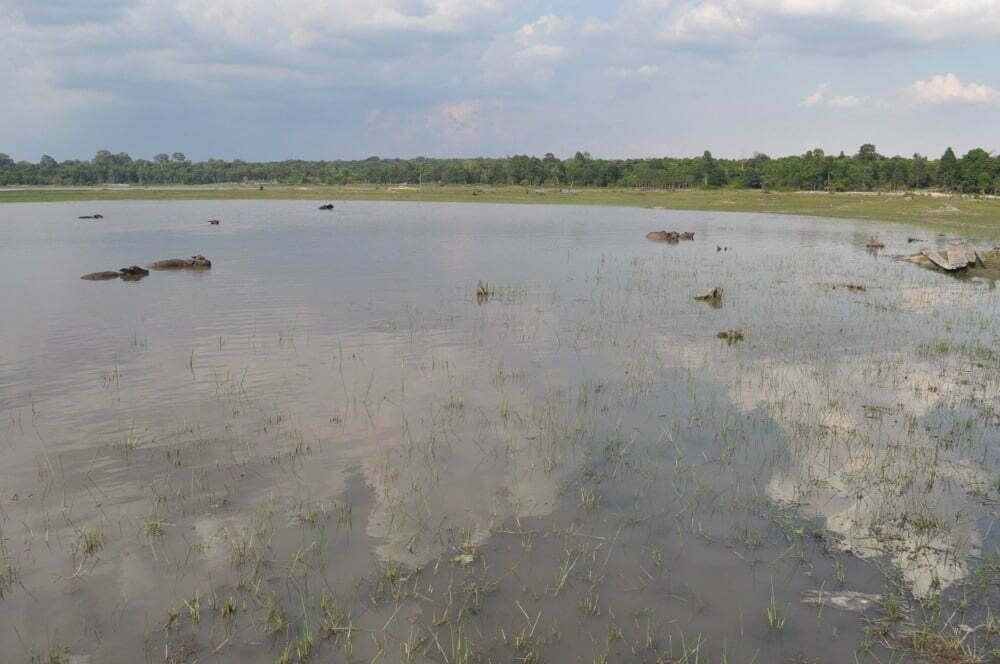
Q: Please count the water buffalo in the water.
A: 7